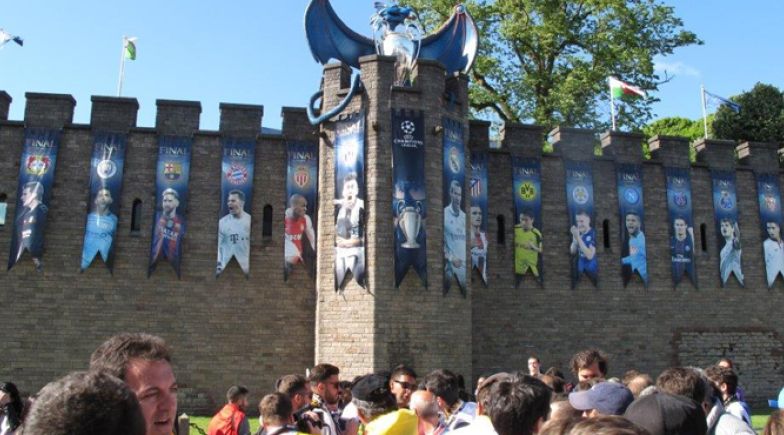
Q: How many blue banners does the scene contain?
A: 15